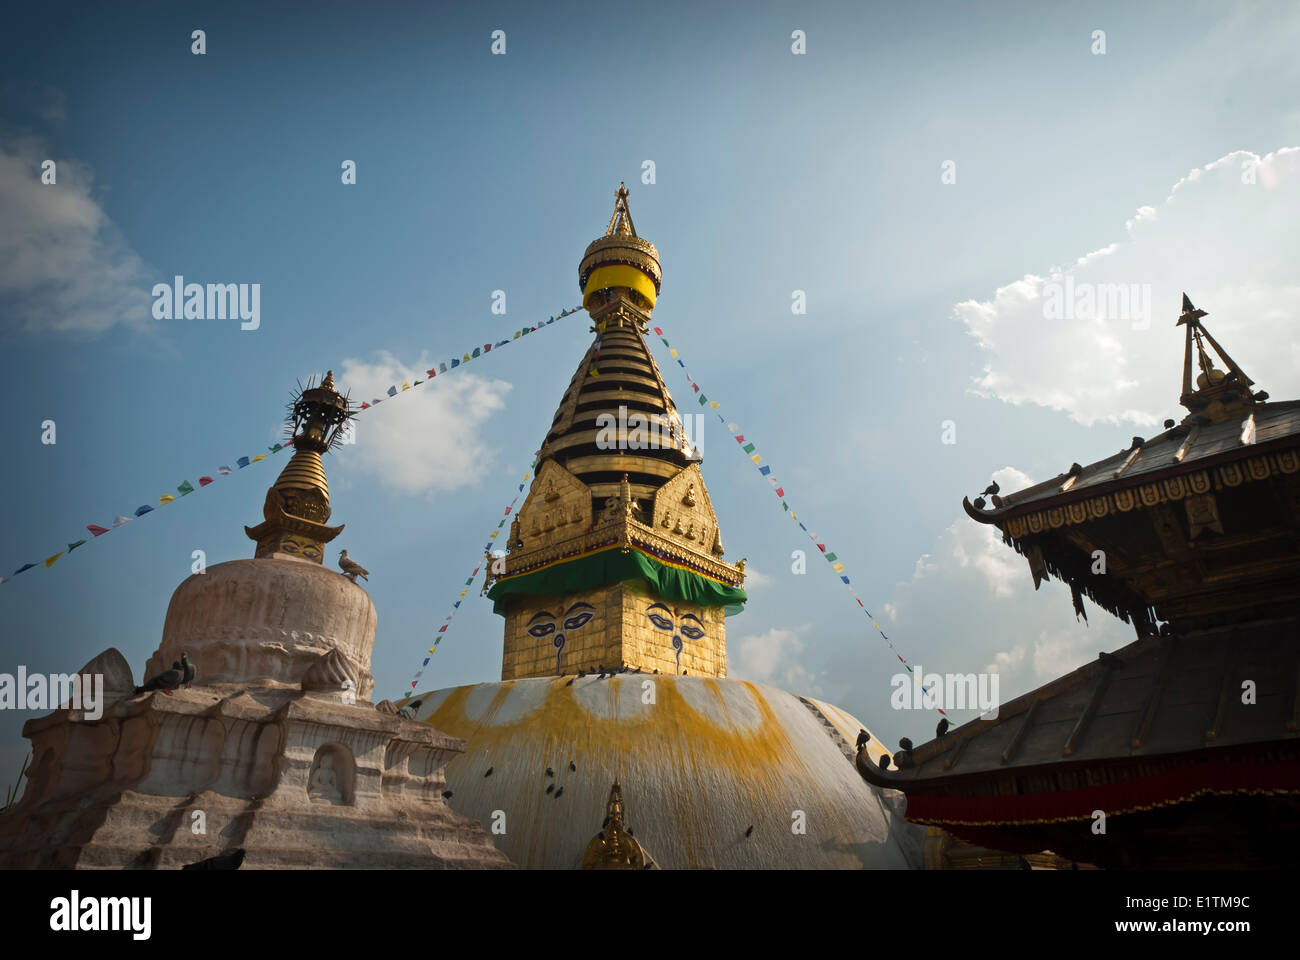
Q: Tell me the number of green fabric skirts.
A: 1